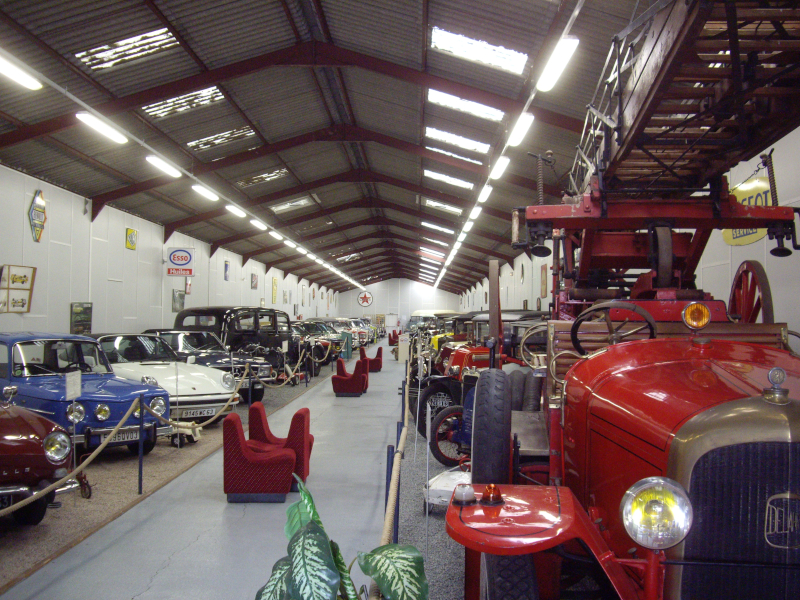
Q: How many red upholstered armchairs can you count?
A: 11